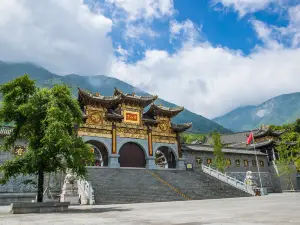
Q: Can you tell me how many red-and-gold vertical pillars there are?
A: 2